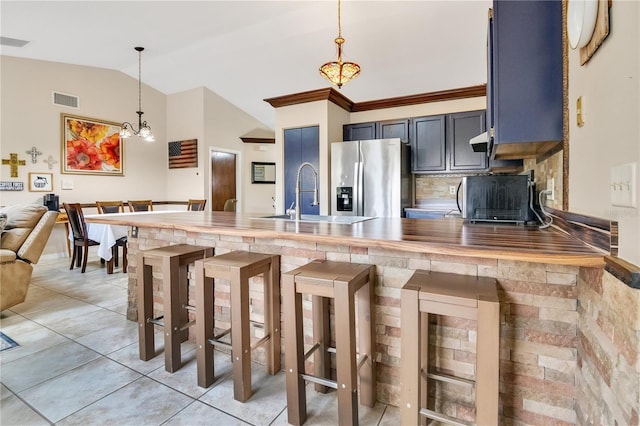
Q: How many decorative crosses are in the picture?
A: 3